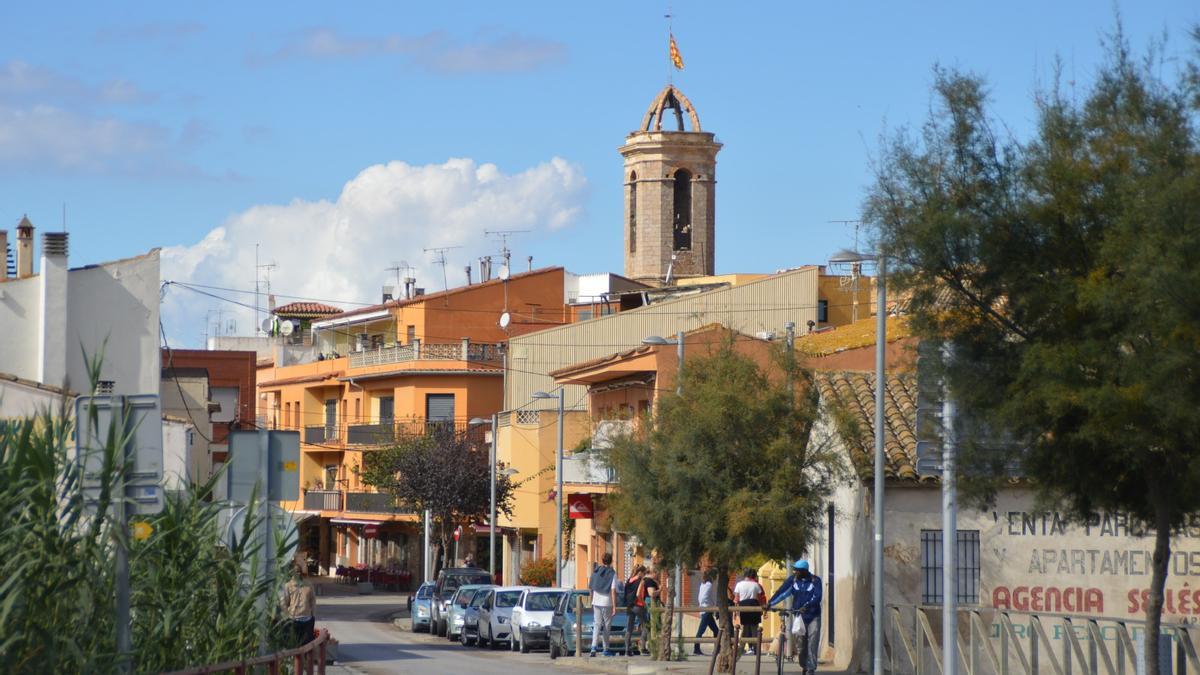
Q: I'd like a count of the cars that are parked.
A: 7